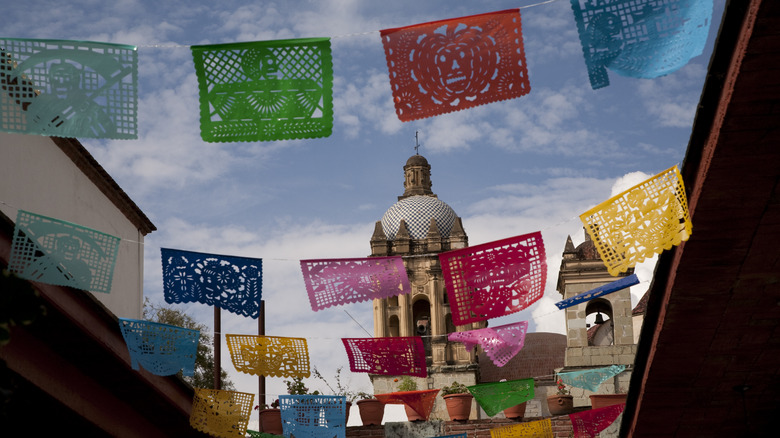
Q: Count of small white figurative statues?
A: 0